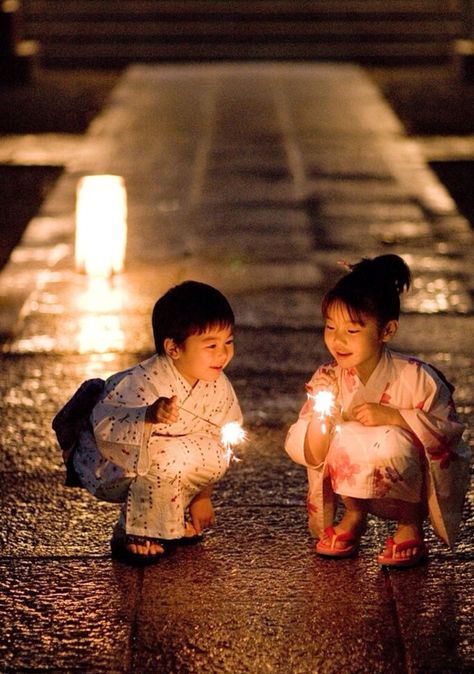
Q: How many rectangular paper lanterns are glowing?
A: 1